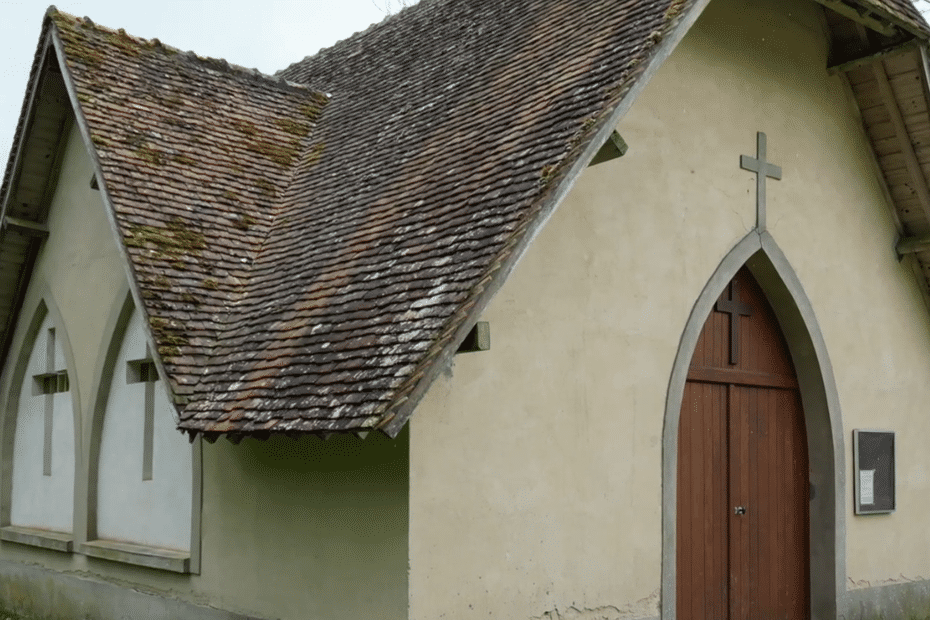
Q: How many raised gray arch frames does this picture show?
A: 3